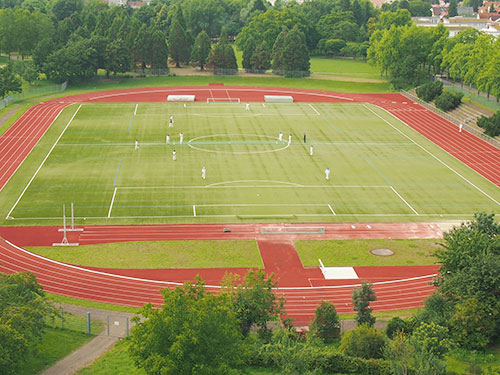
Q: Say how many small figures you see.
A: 13